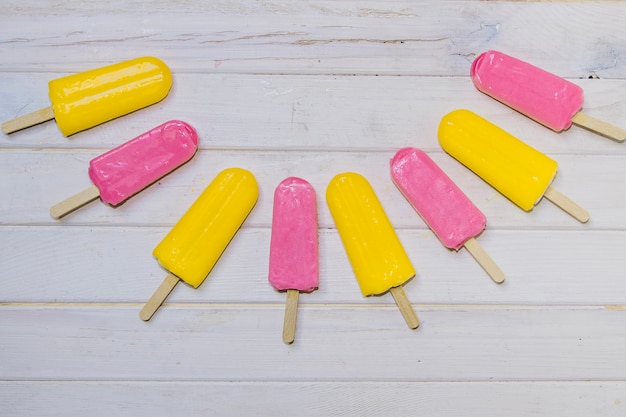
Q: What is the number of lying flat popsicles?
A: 8